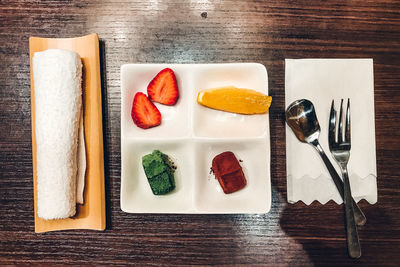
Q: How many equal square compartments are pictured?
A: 4